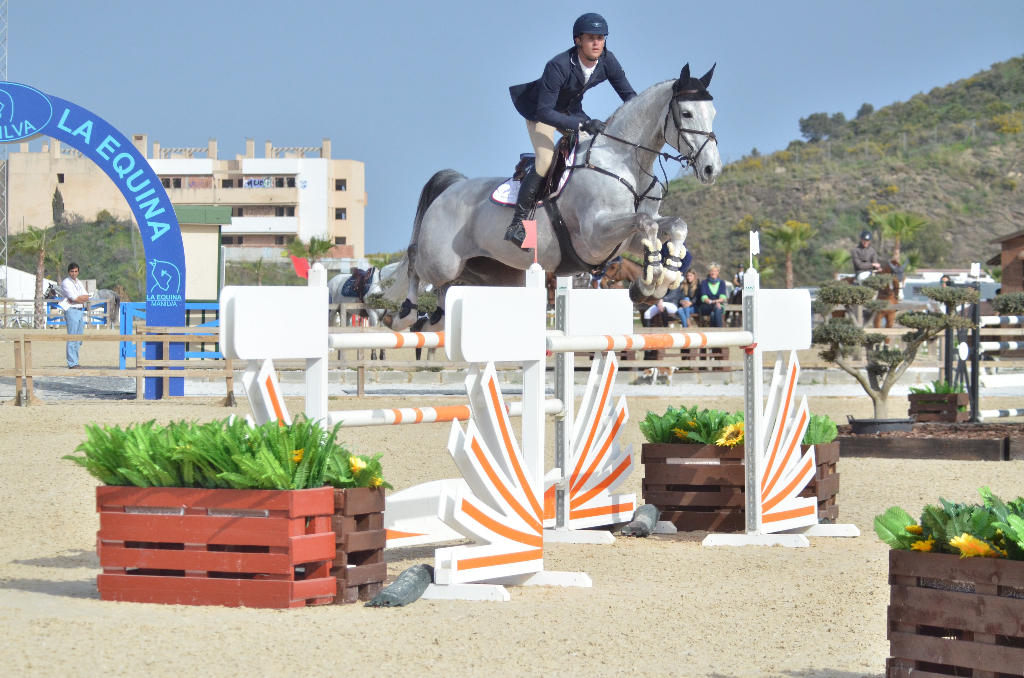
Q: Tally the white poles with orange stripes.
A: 3